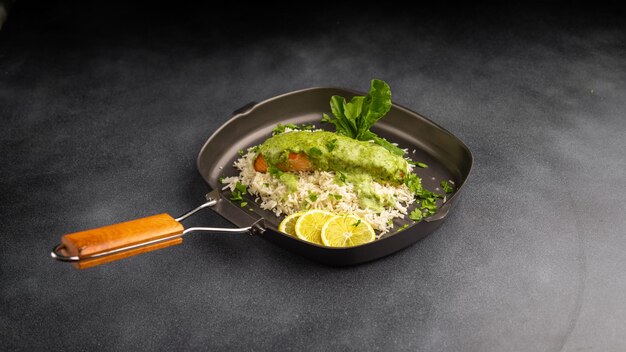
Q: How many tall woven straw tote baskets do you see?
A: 0